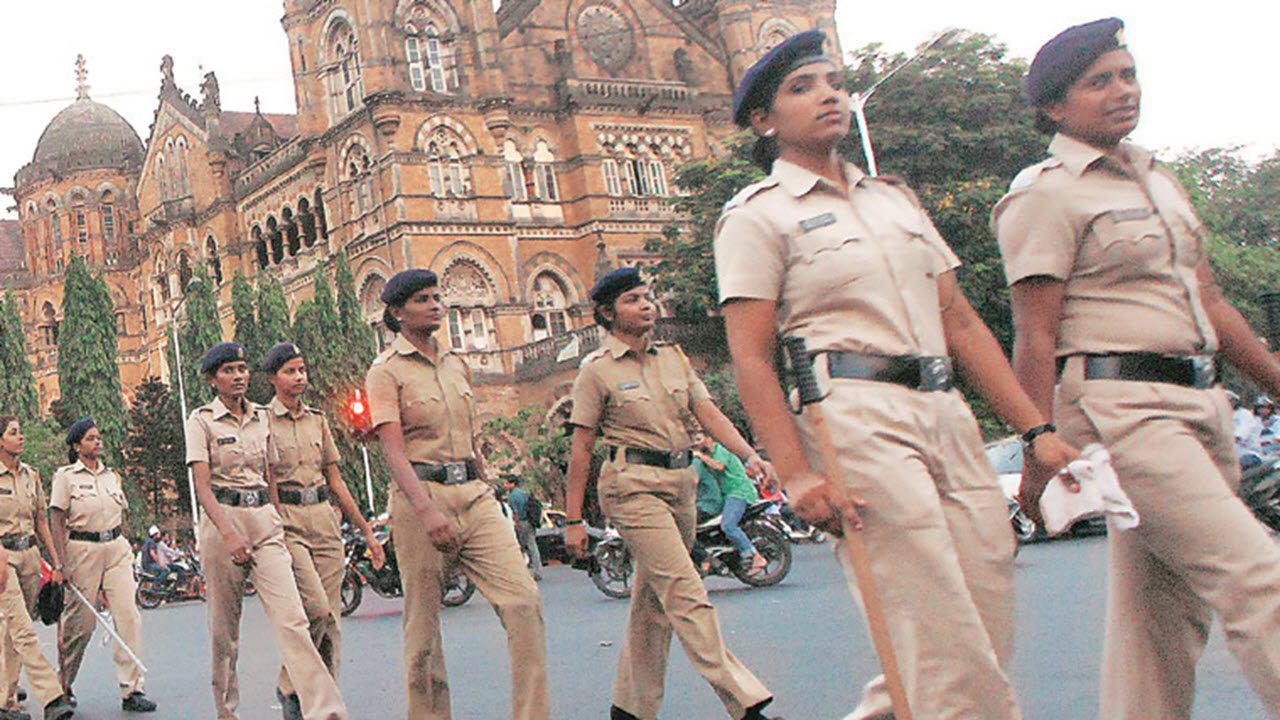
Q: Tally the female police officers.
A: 8